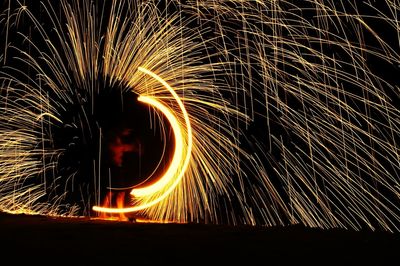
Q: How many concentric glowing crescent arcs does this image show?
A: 2